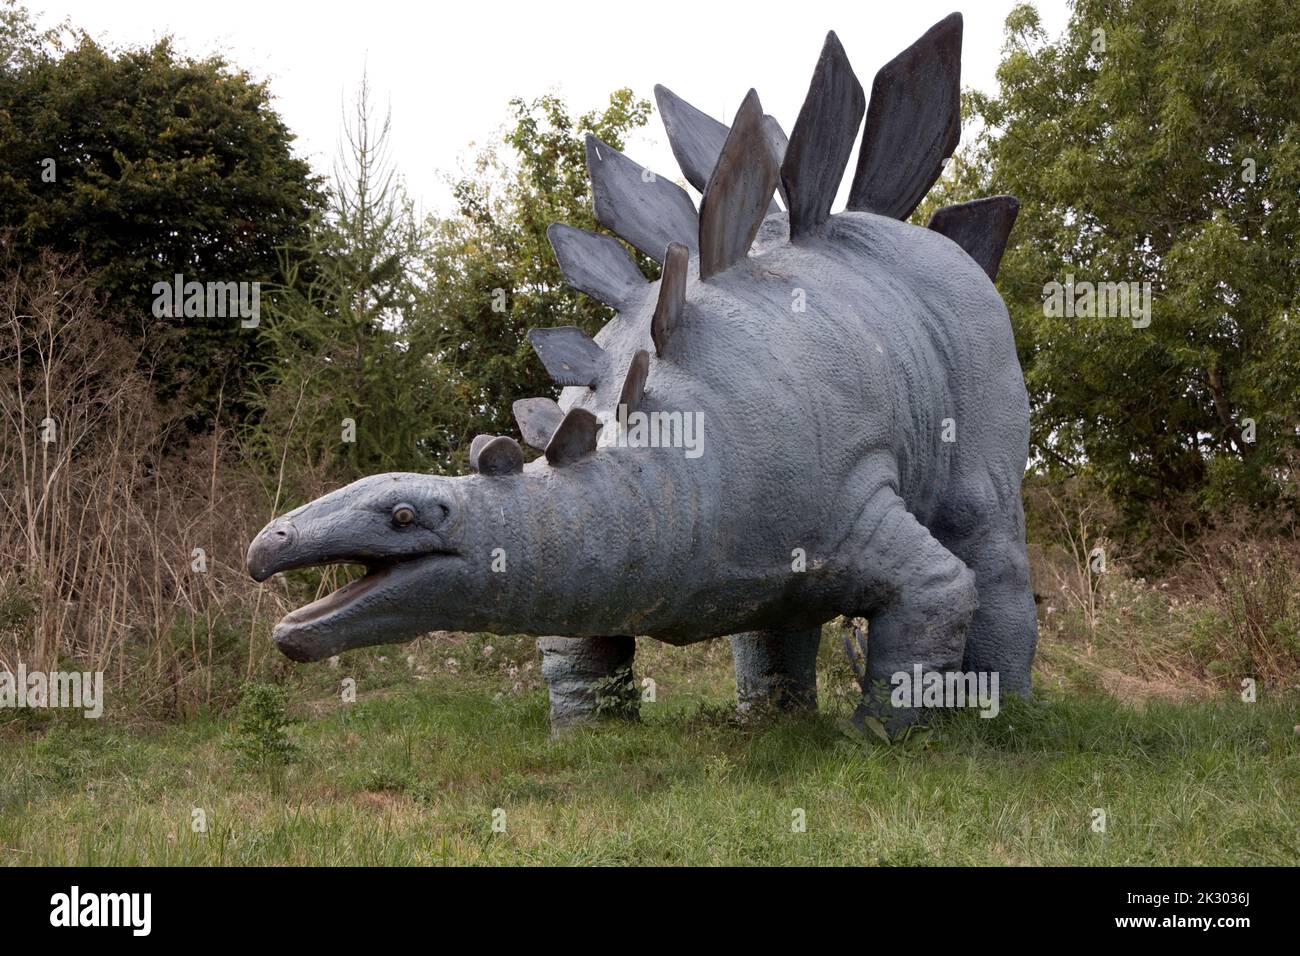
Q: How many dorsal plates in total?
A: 15